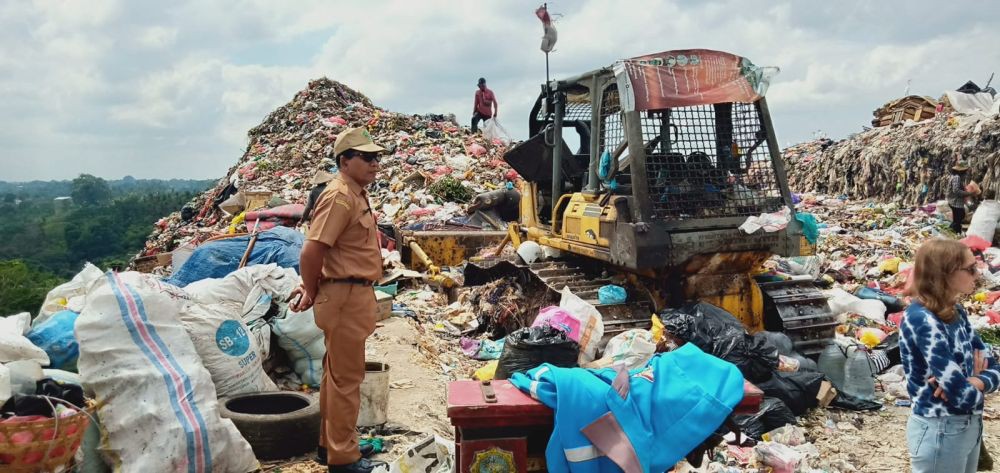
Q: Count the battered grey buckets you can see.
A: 1